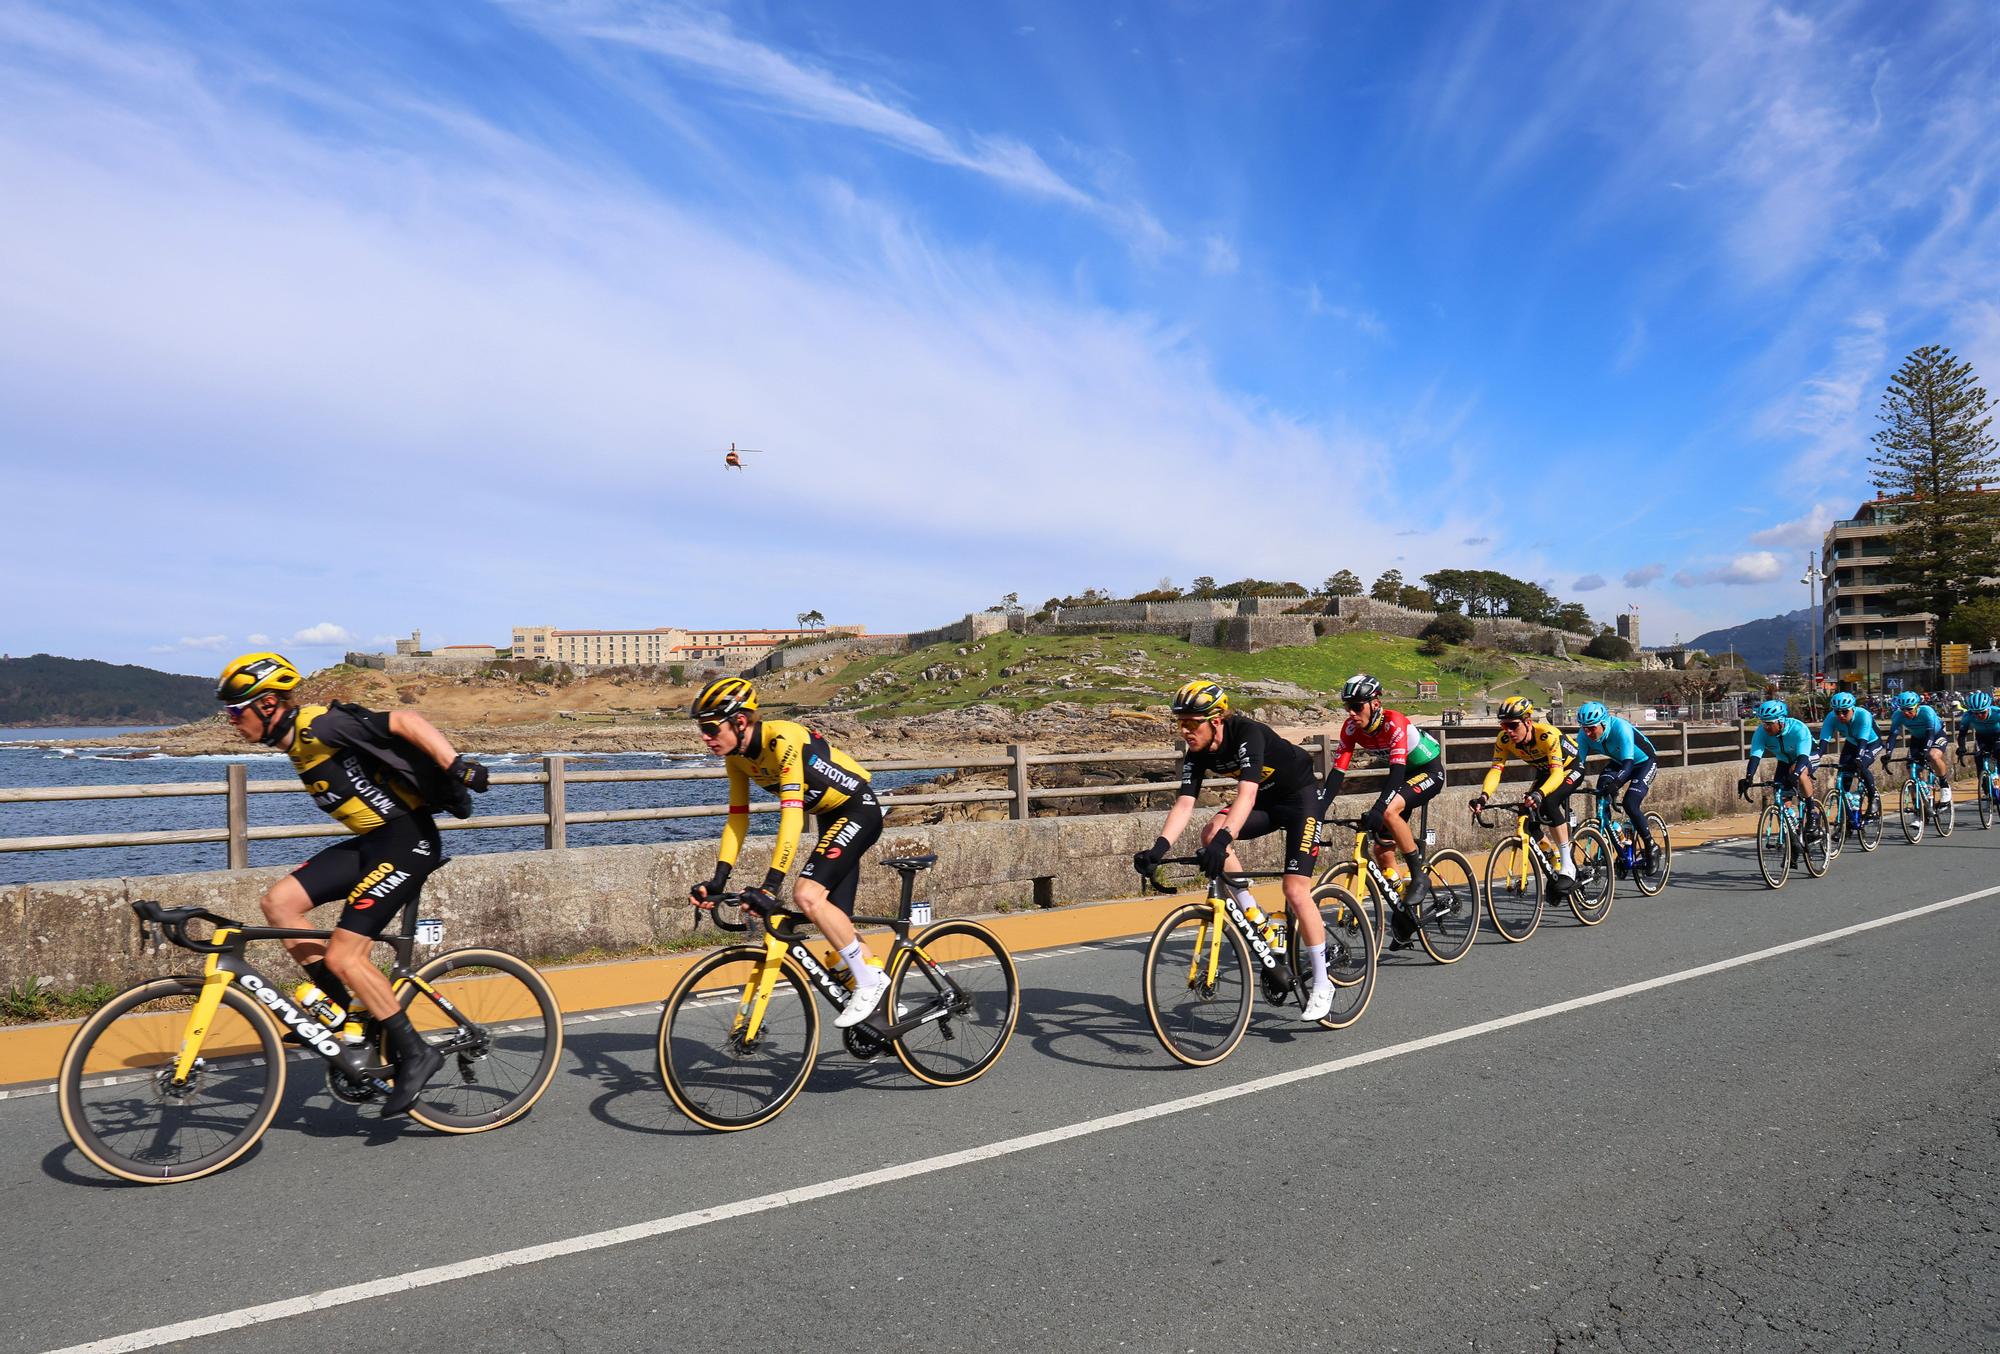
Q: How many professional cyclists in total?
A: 10